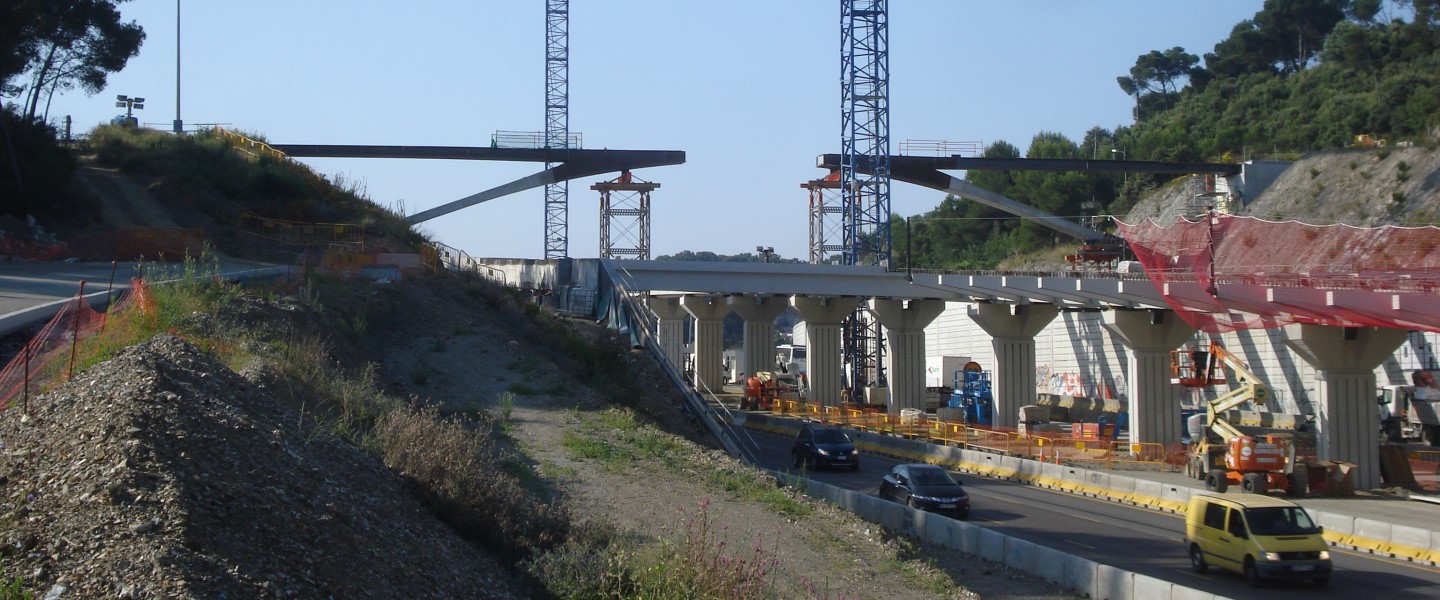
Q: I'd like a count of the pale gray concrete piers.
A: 8